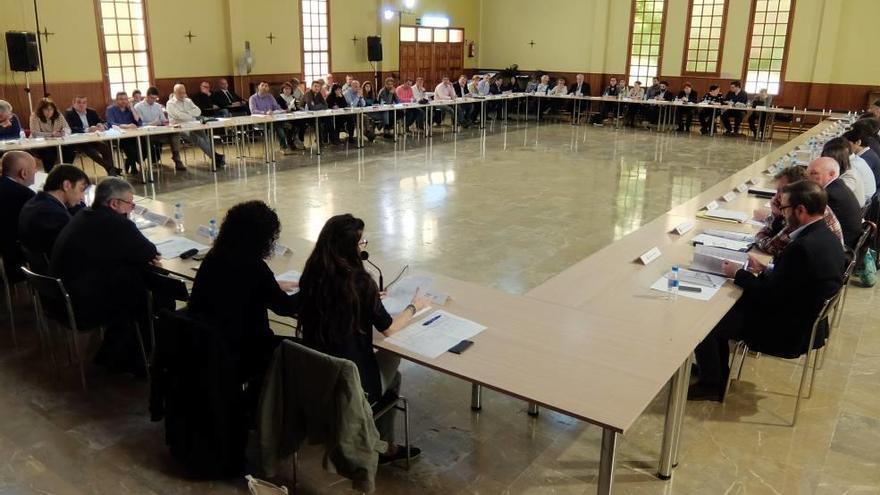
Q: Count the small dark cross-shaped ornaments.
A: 5